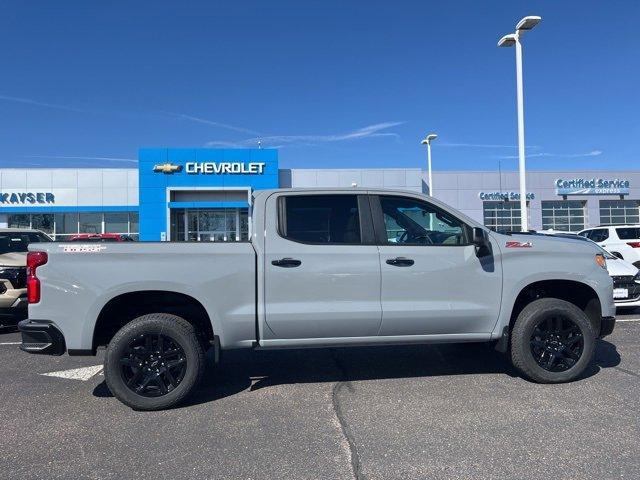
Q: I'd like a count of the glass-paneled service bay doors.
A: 3